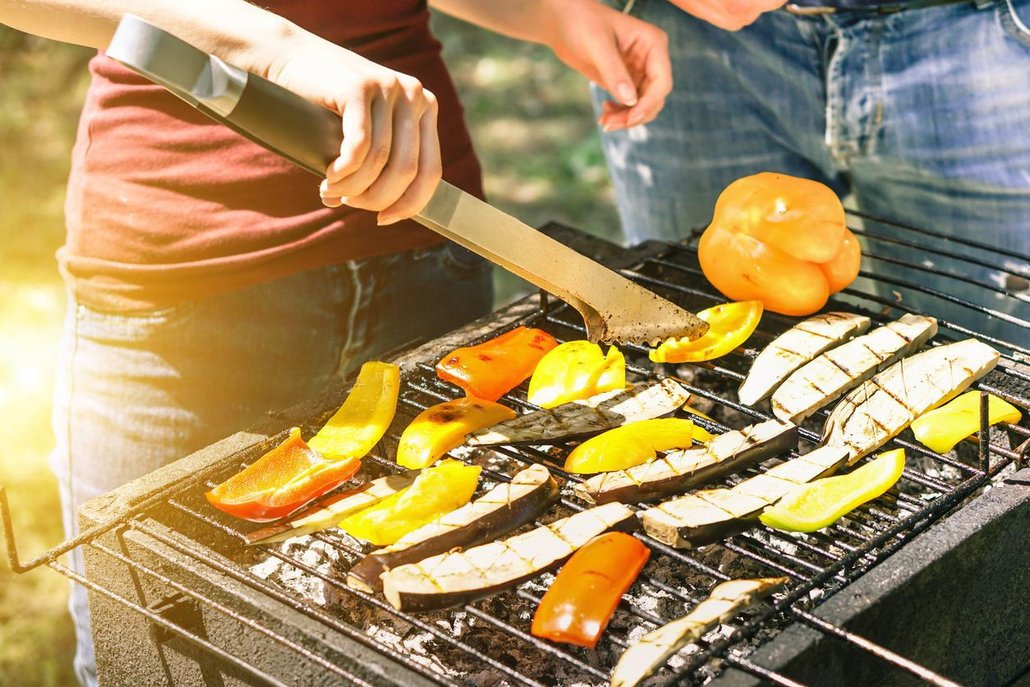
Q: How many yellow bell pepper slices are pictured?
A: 8